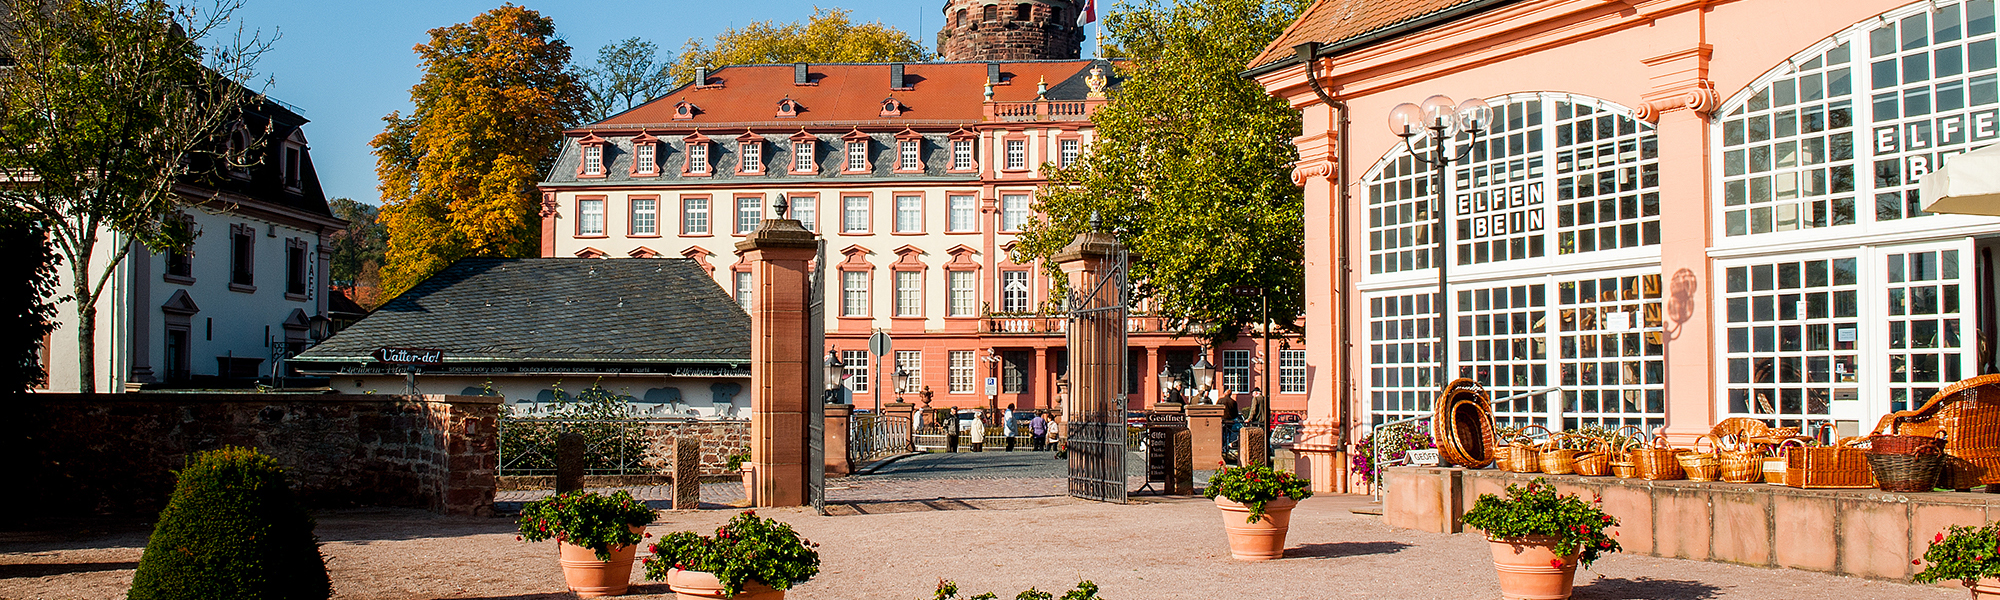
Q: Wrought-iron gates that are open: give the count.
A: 2